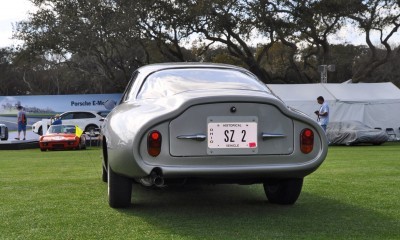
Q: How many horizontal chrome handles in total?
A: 2